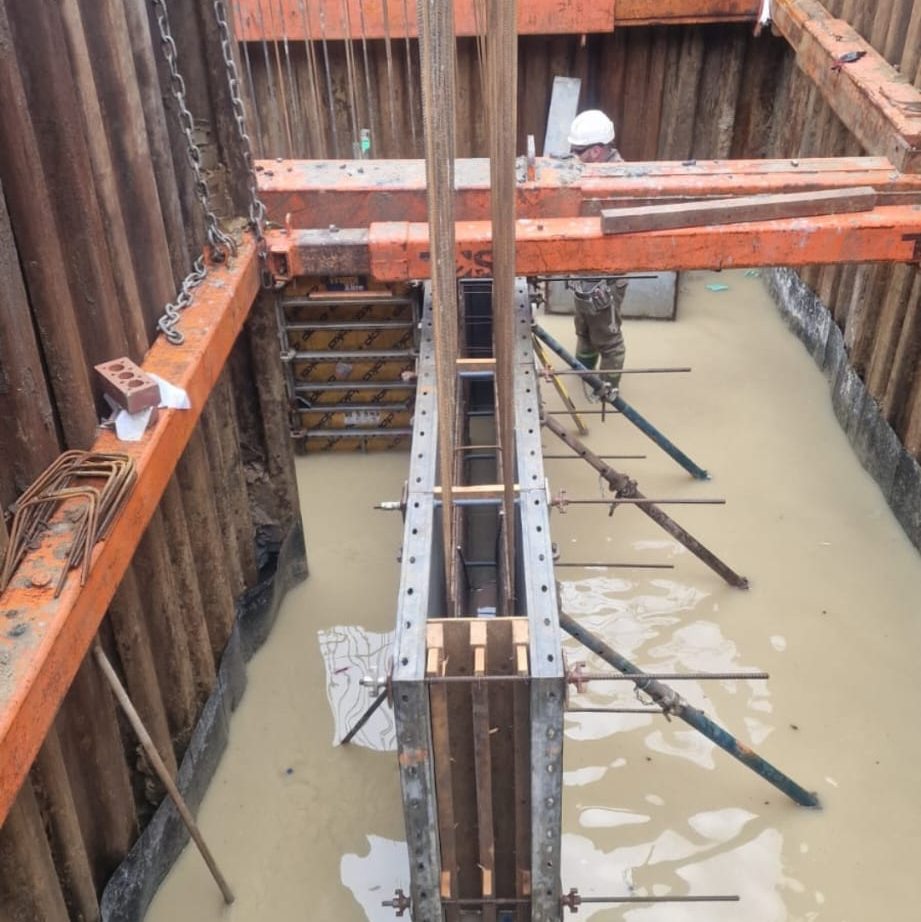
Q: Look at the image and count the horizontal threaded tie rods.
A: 9